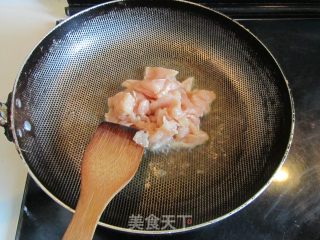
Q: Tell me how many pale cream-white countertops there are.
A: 1